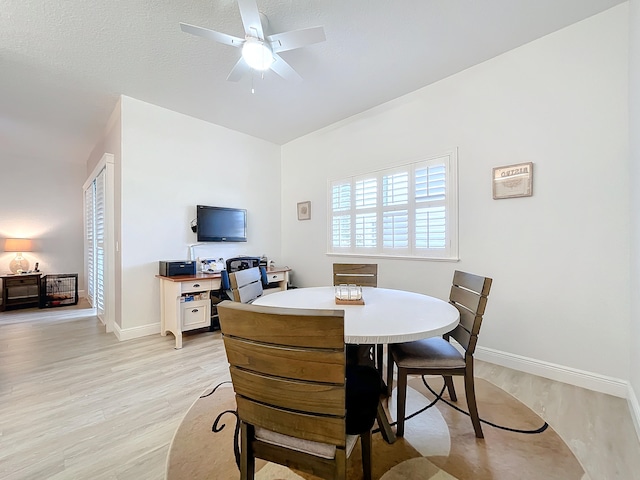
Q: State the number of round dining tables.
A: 1